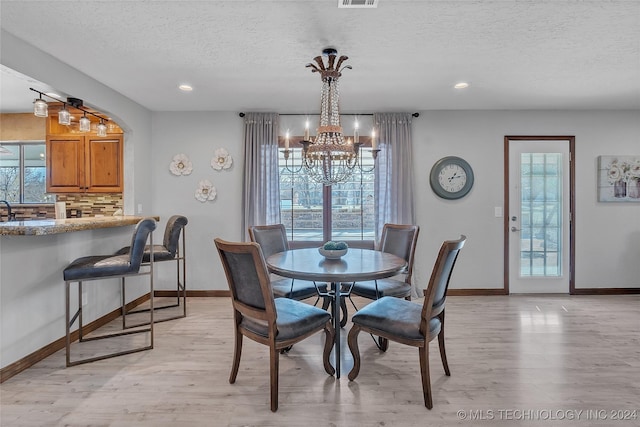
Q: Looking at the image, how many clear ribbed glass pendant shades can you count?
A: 4